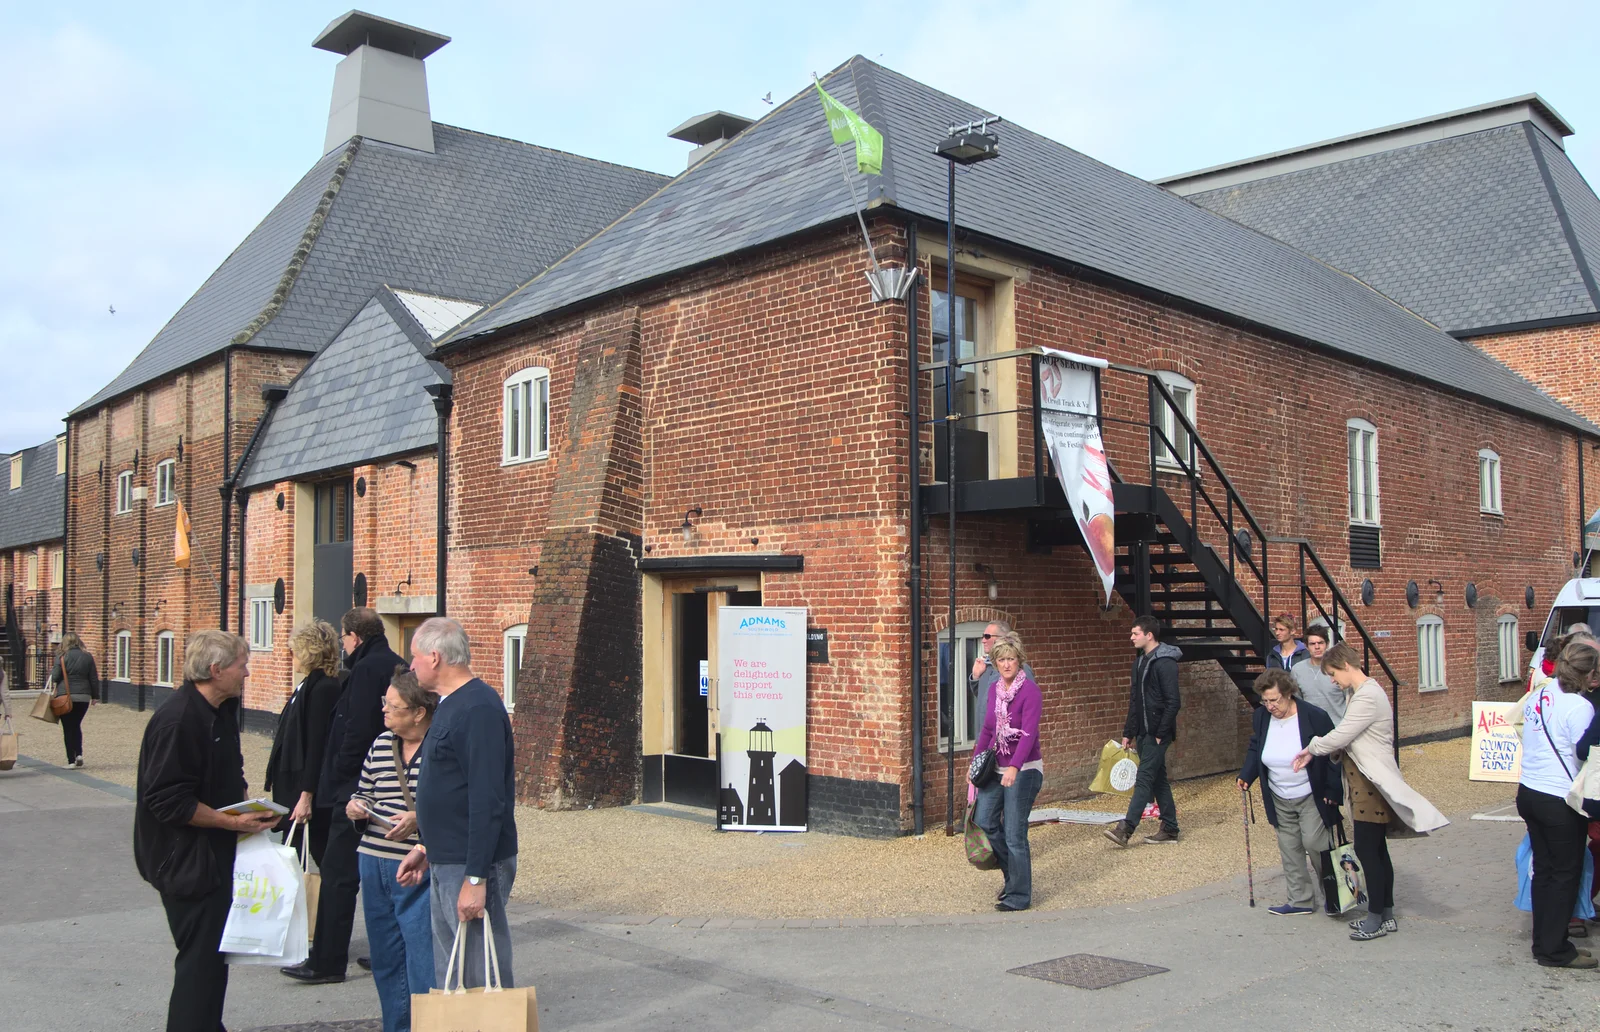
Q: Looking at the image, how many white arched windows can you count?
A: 13